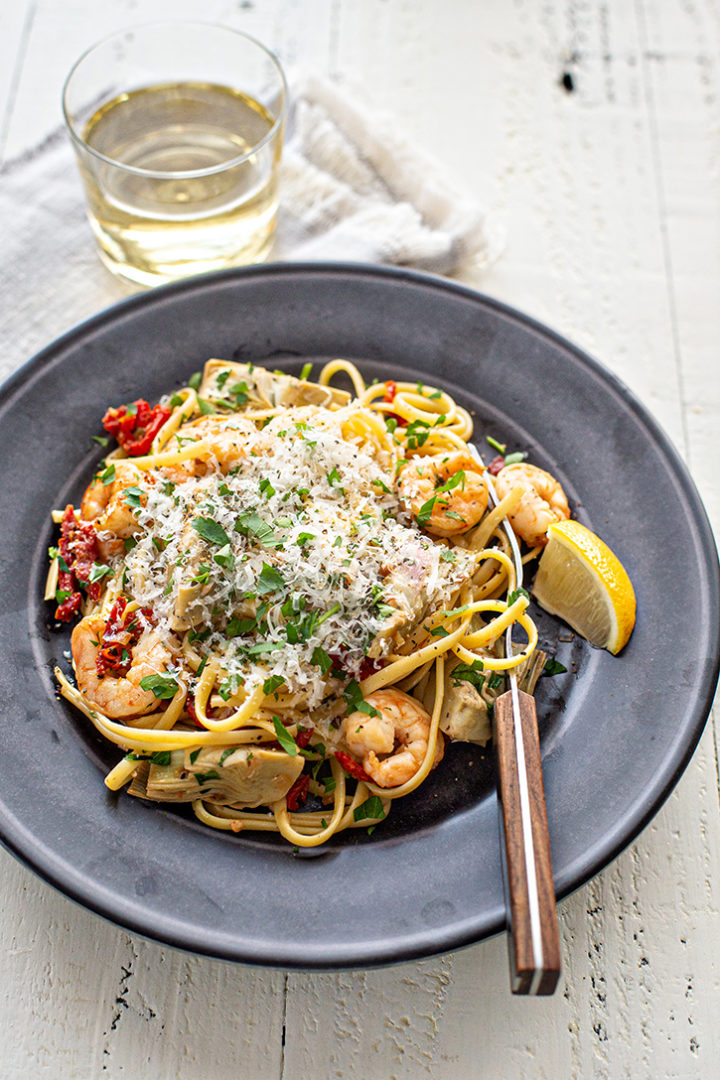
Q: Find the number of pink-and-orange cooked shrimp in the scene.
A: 6